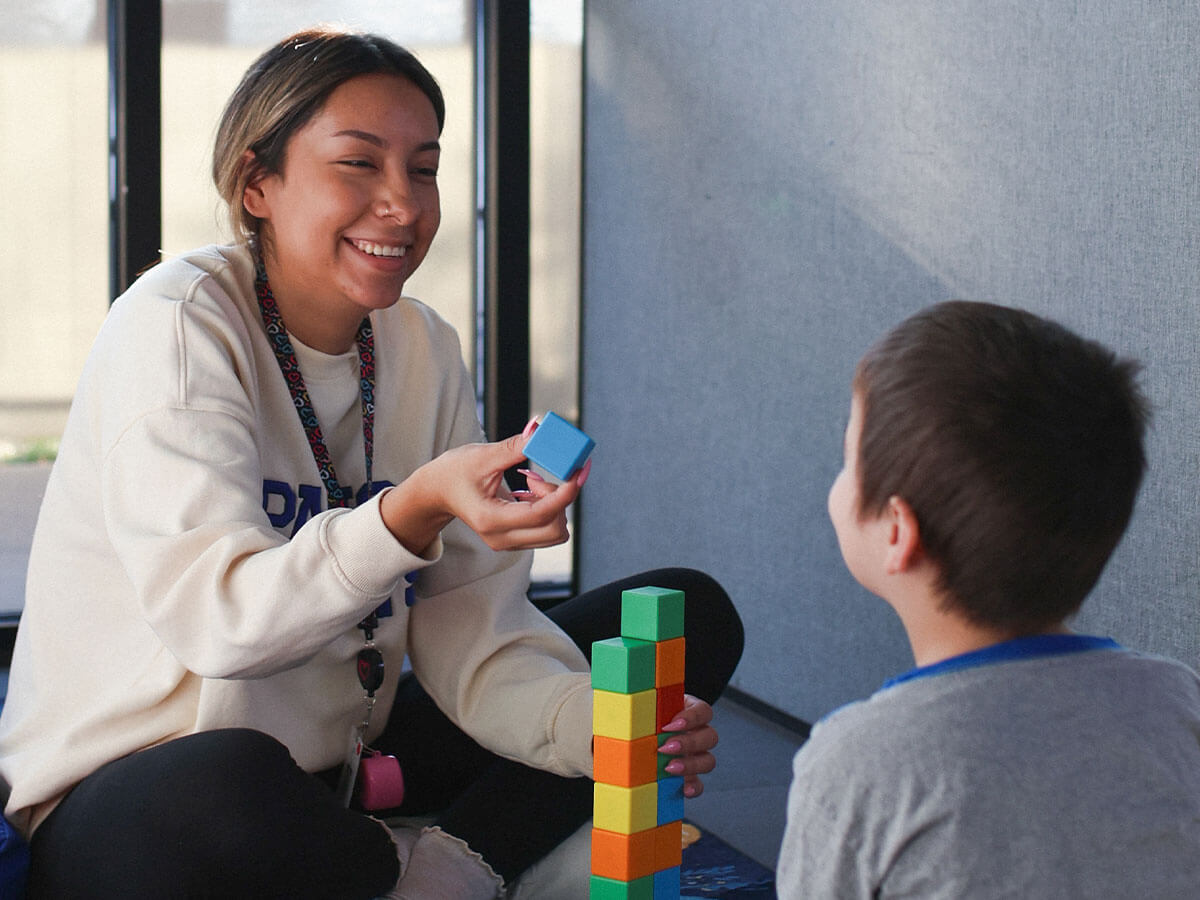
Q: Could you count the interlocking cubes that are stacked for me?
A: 13